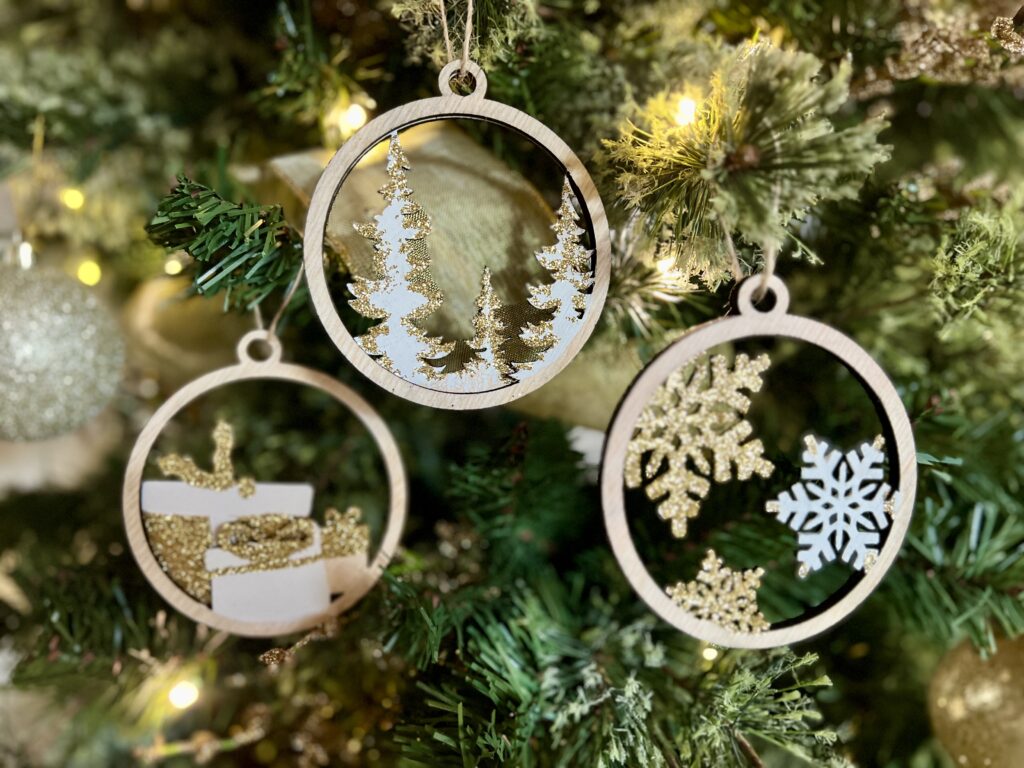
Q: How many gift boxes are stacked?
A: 3